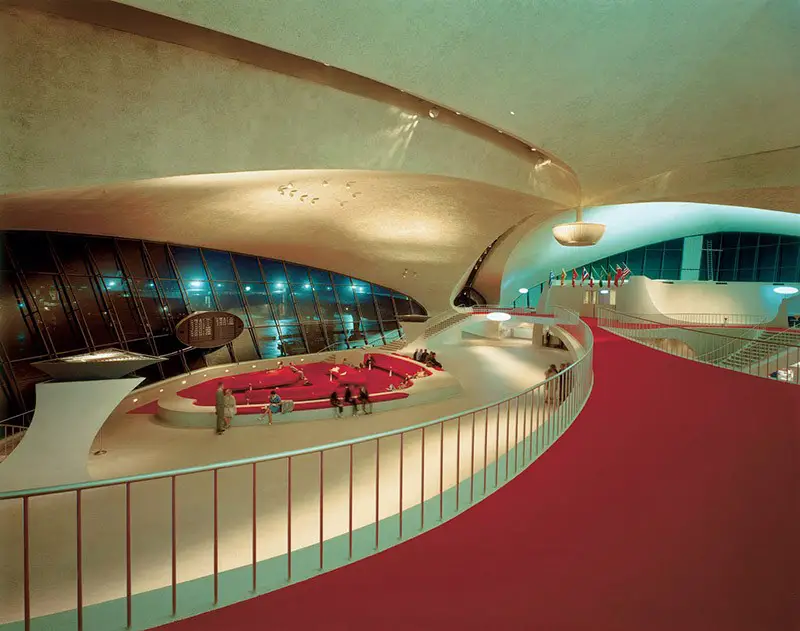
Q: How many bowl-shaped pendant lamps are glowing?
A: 1